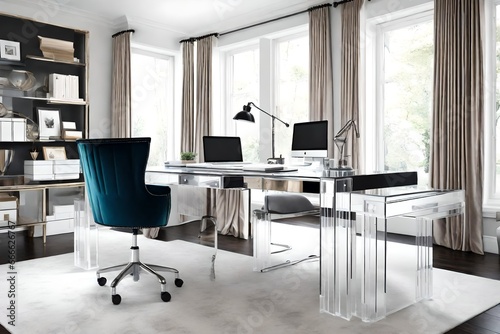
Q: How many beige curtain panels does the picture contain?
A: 6